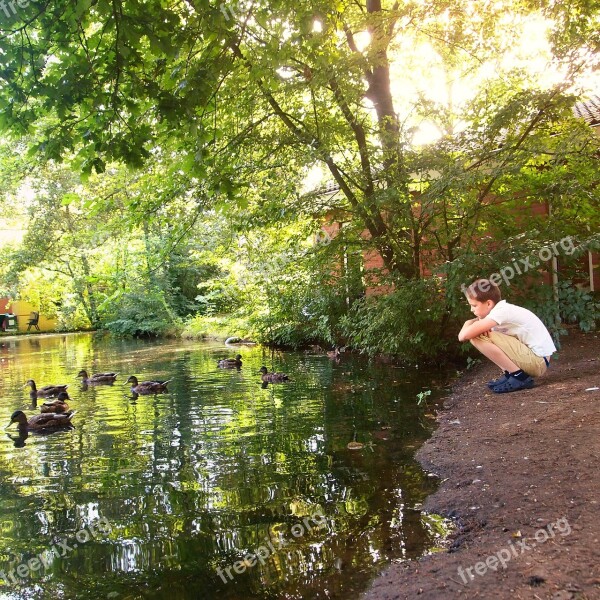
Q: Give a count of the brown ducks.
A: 7